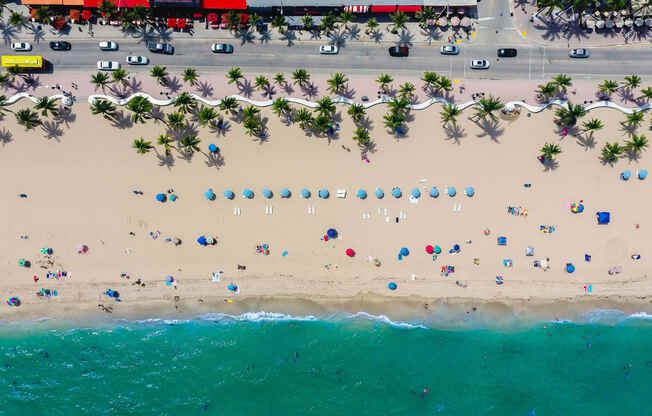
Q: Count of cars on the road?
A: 13